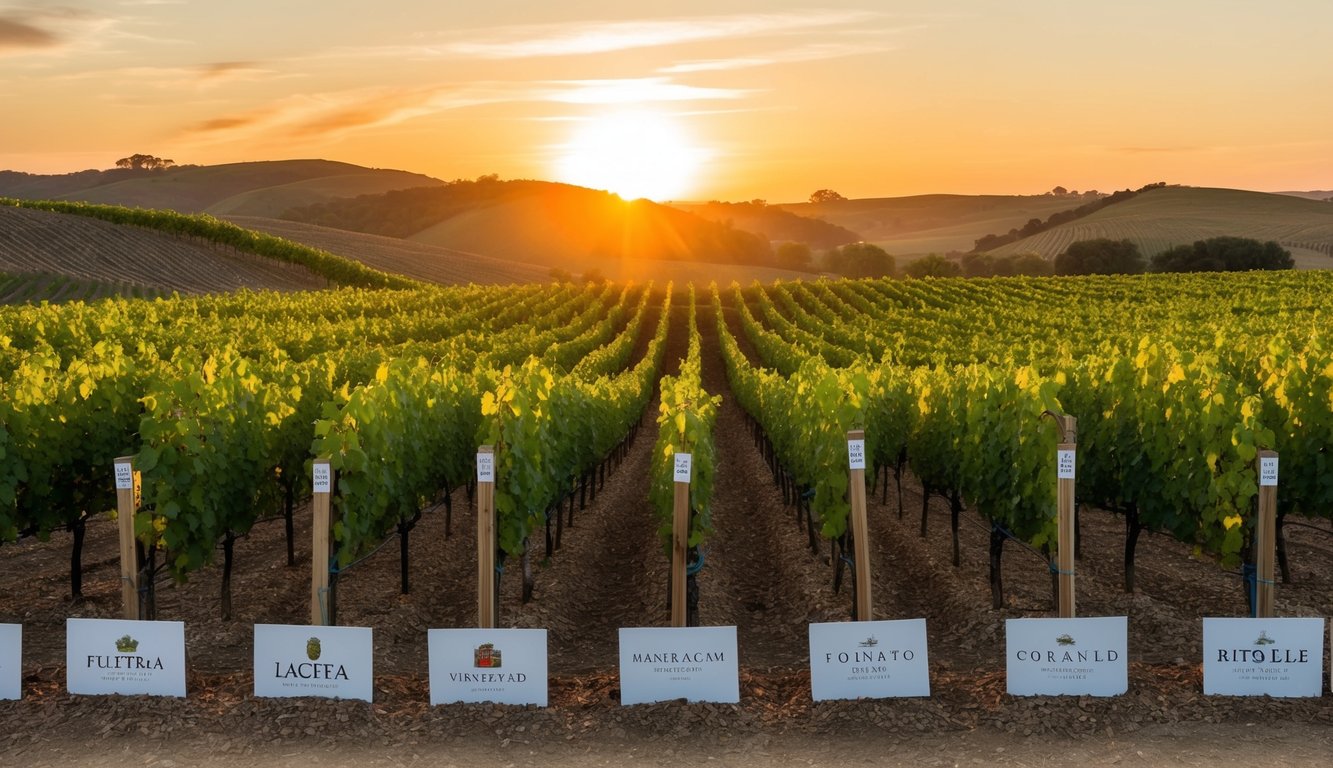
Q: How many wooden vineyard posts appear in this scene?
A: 7